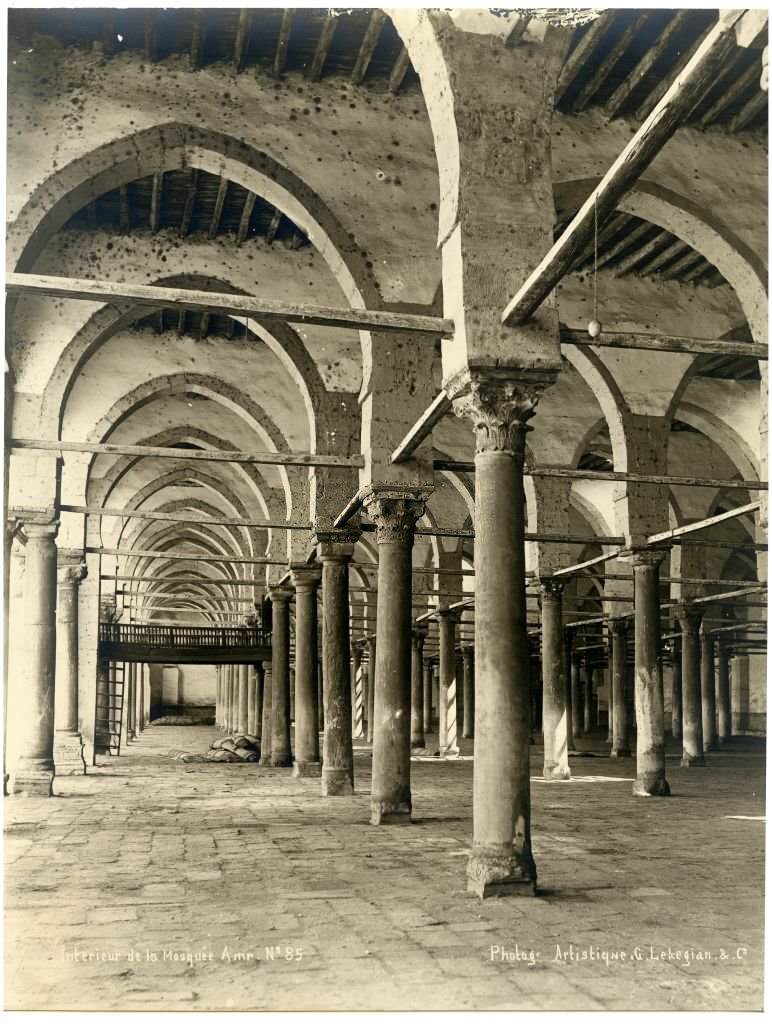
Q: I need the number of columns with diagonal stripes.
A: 2